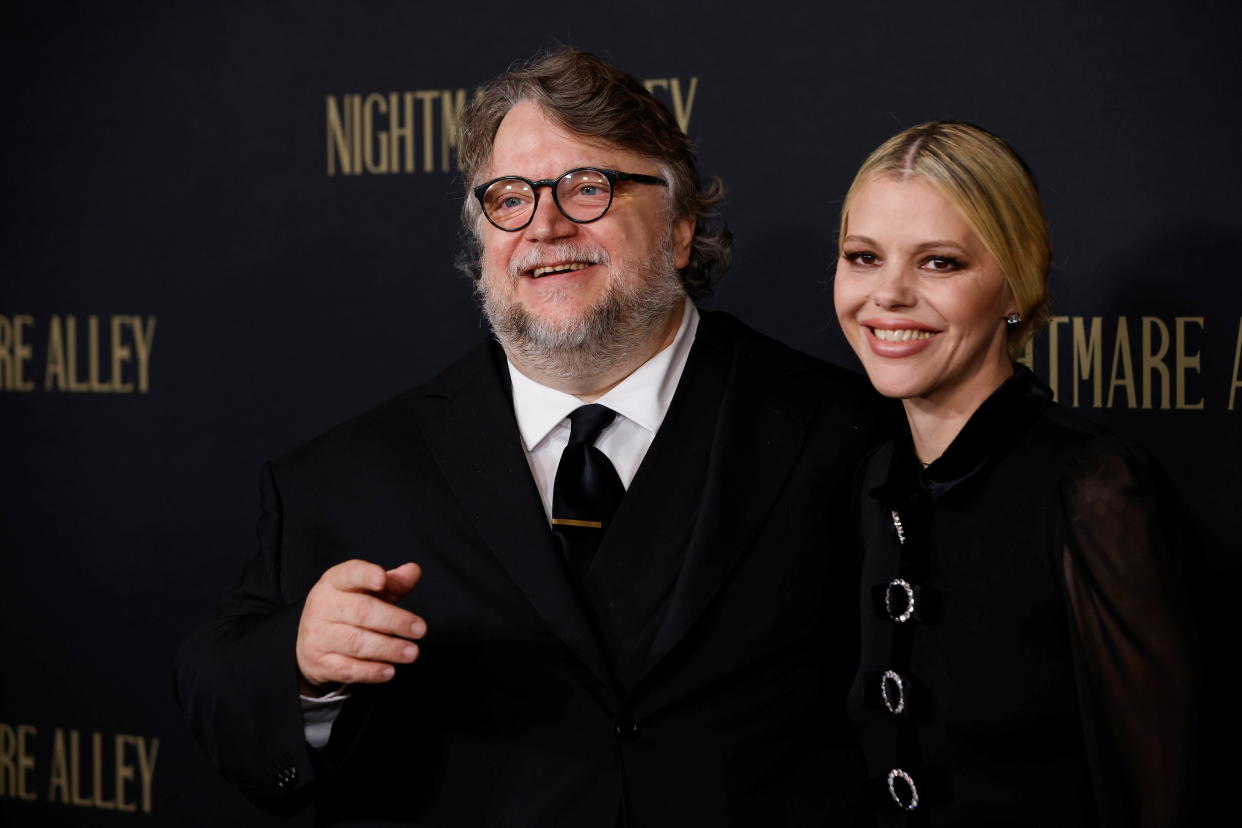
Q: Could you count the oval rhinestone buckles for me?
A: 4